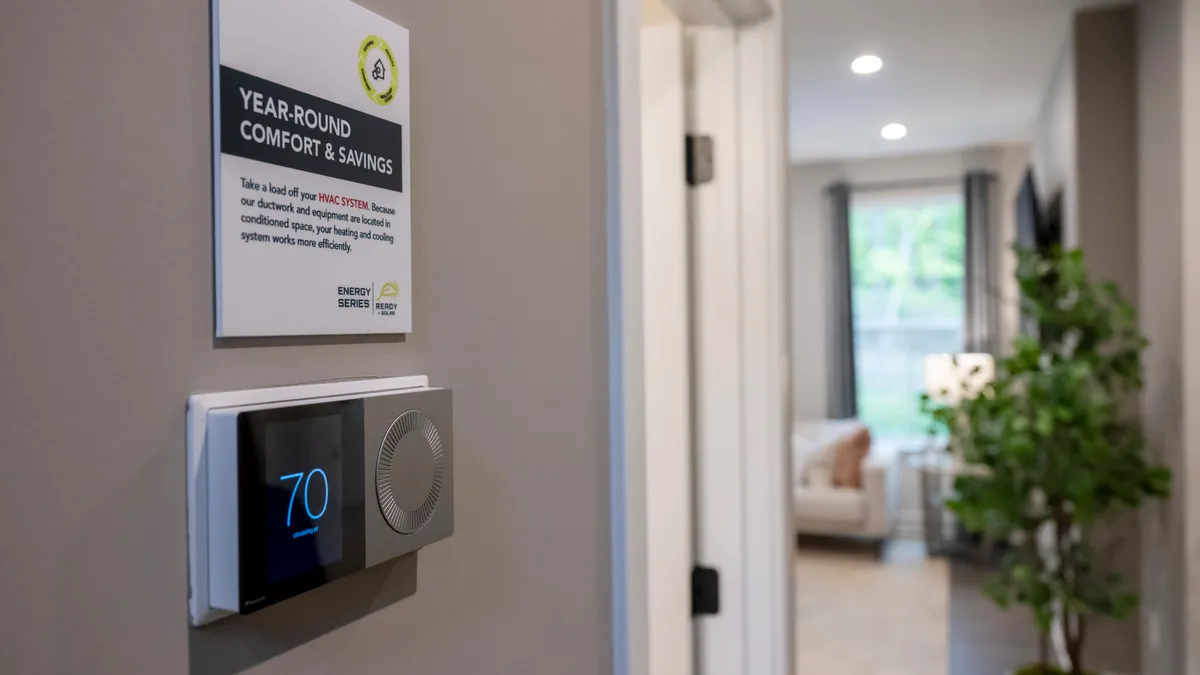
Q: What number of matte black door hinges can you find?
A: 2